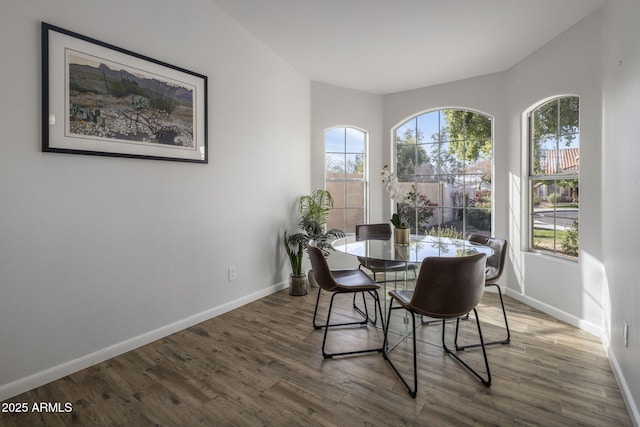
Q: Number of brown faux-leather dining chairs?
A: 4